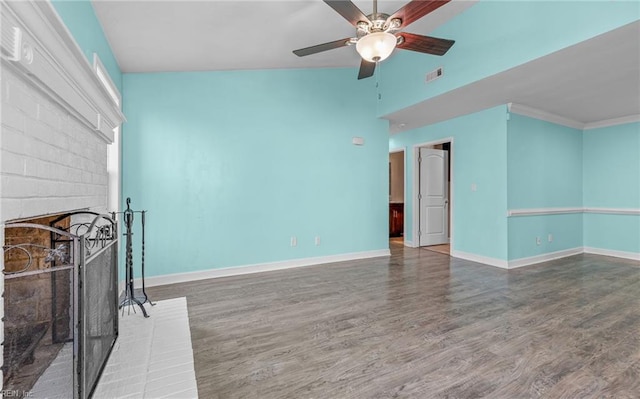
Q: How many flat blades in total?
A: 5